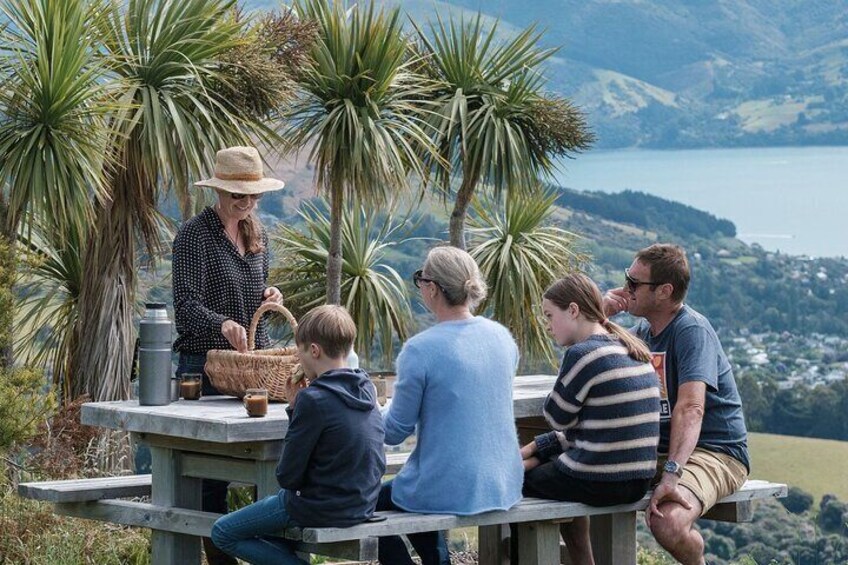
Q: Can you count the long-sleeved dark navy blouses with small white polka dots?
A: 1